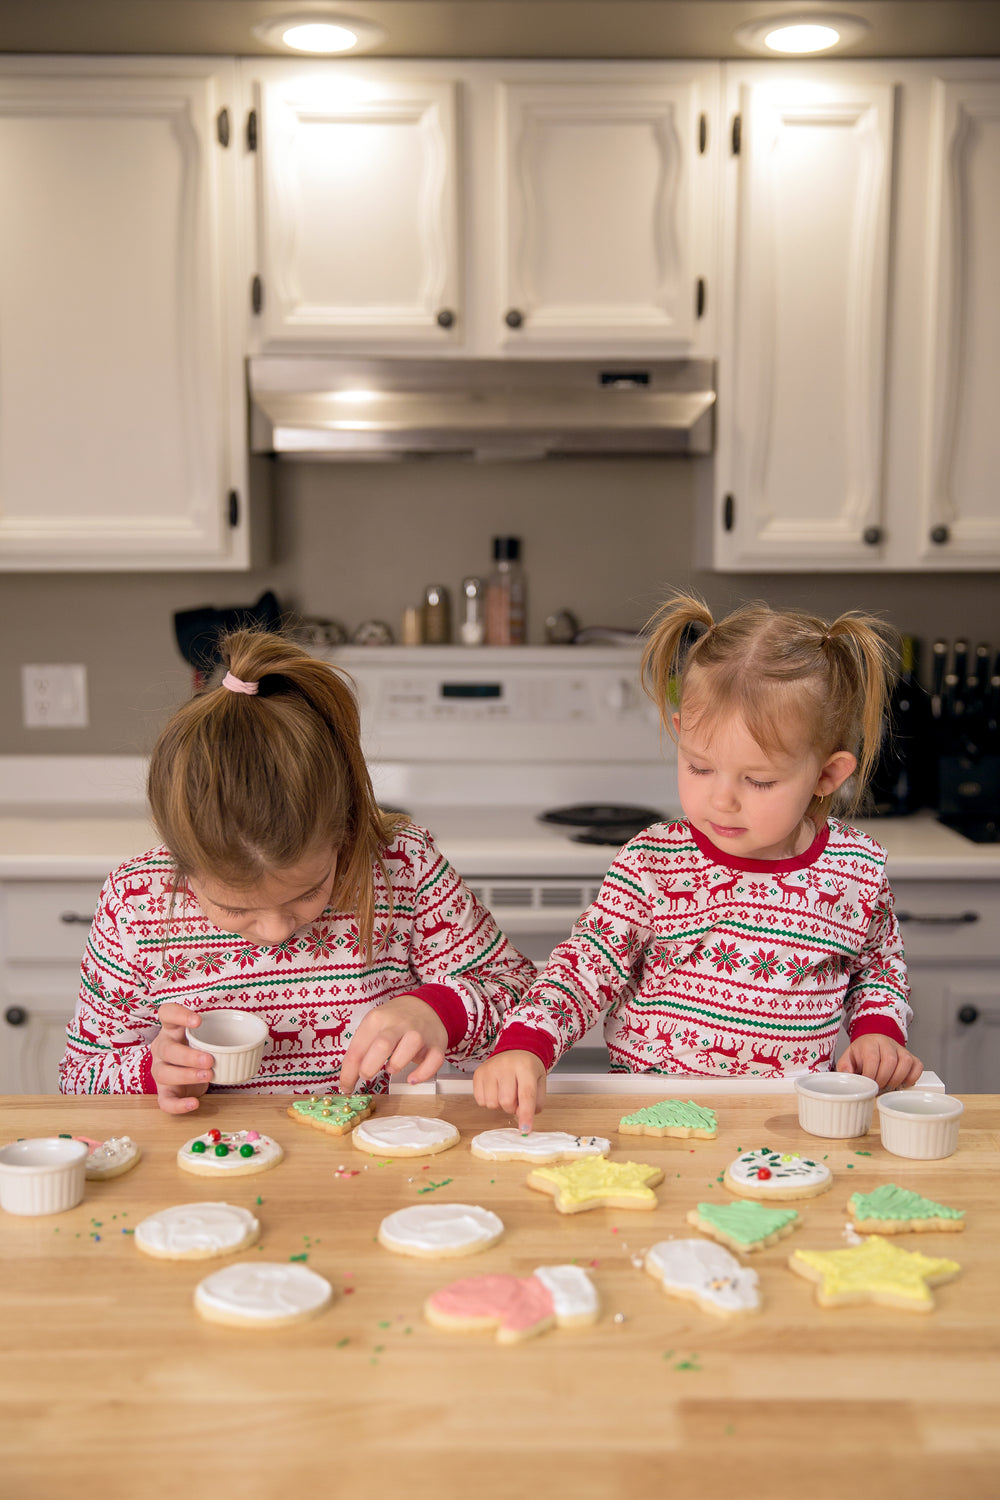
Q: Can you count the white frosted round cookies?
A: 6